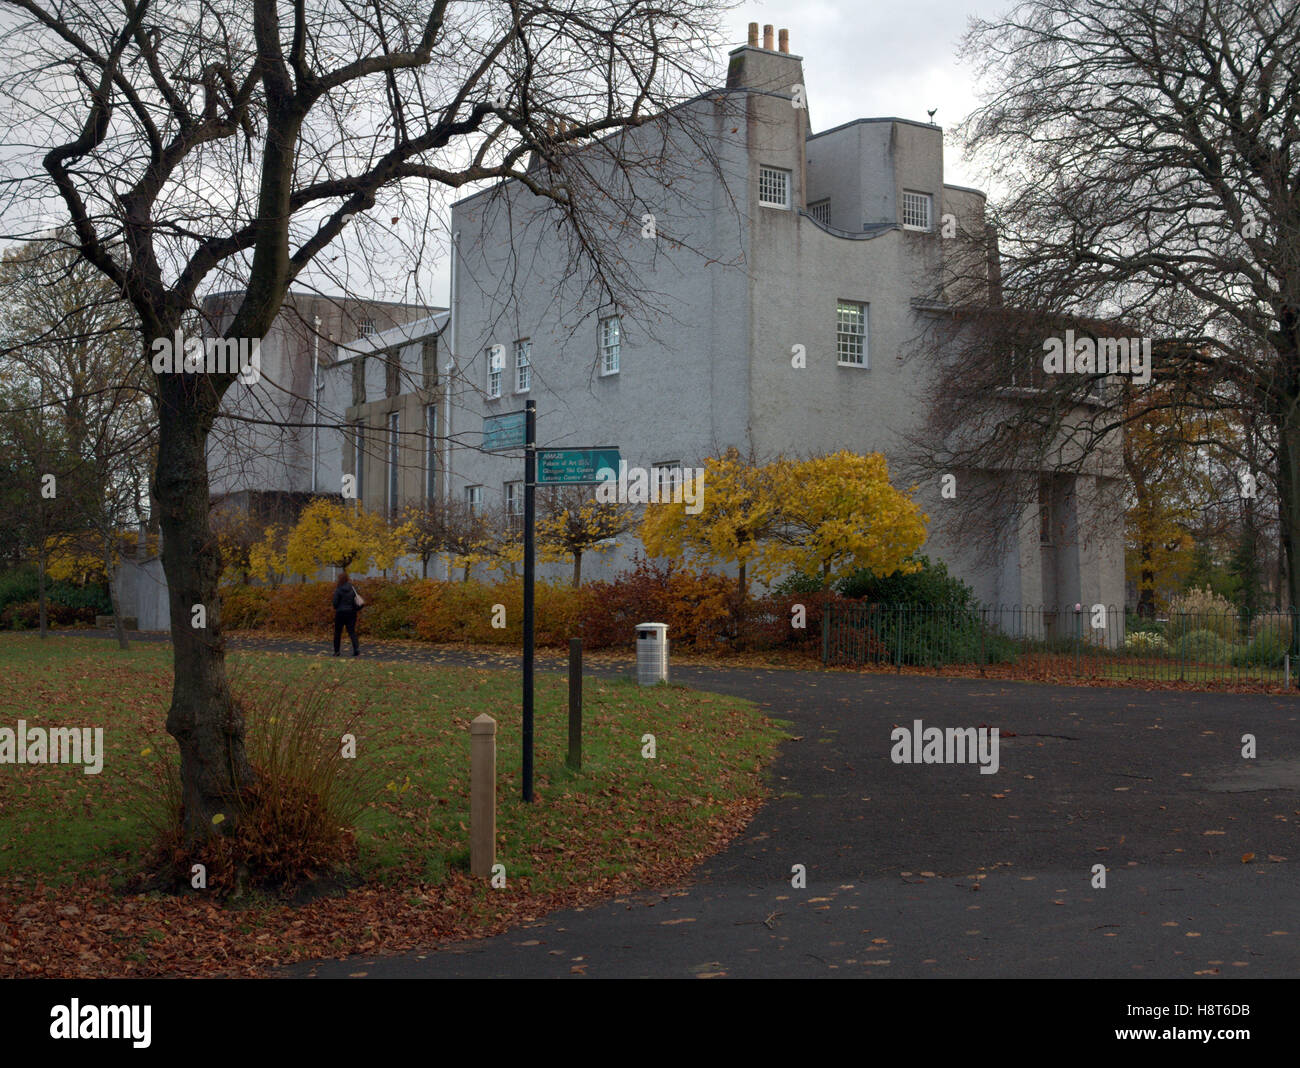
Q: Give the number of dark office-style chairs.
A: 0